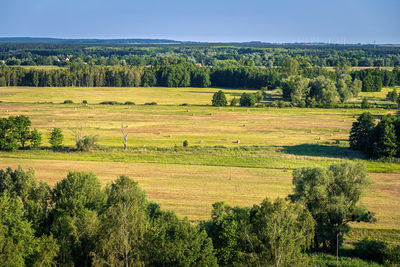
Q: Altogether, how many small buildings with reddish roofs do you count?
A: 3